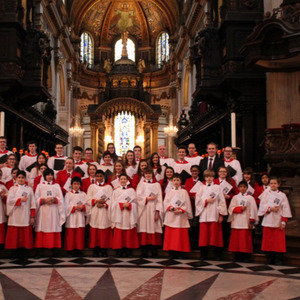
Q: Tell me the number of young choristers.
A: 11